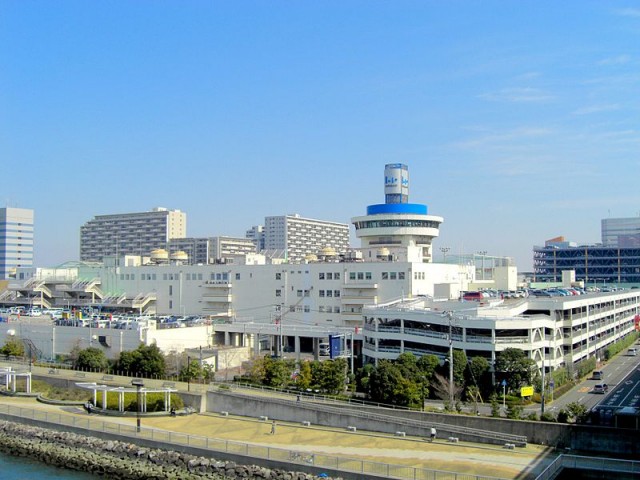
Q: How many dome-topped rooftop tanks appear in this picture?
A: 5